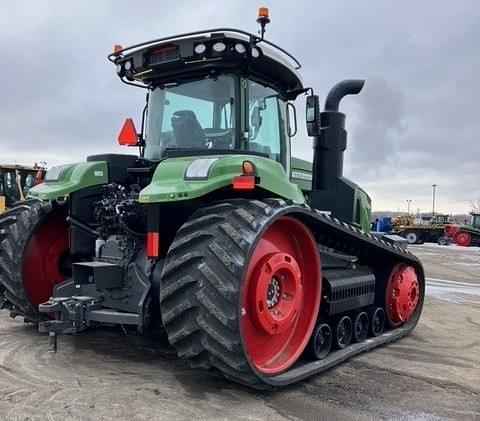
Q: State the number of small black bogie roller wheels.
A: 4